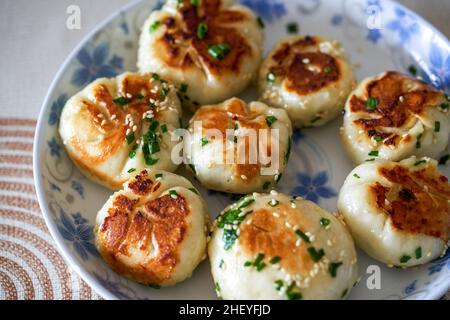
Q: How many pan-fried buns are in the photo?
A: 8